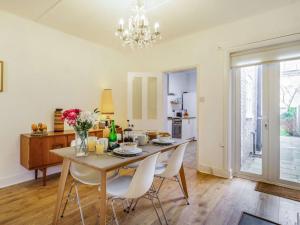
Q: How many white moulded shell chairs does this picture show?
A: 4